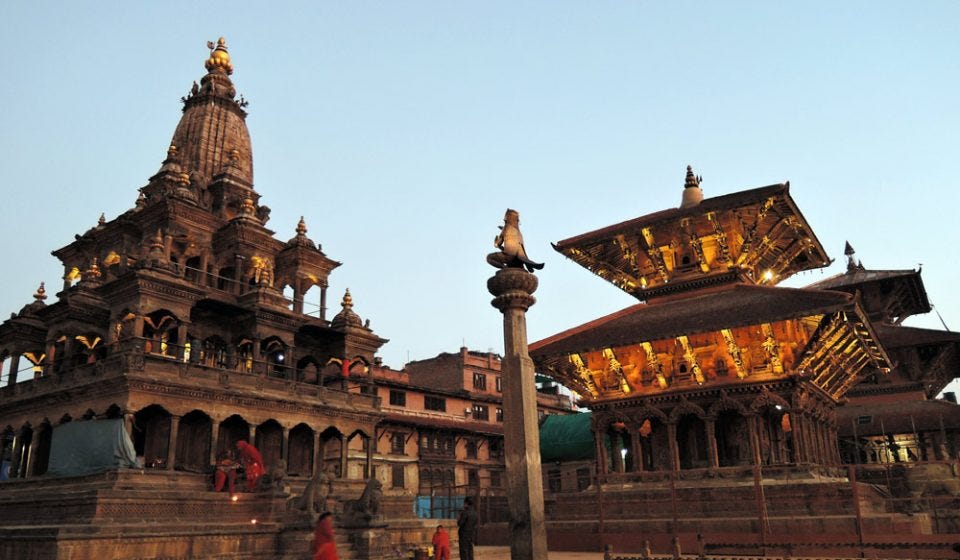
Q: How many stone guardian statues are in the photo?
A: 2